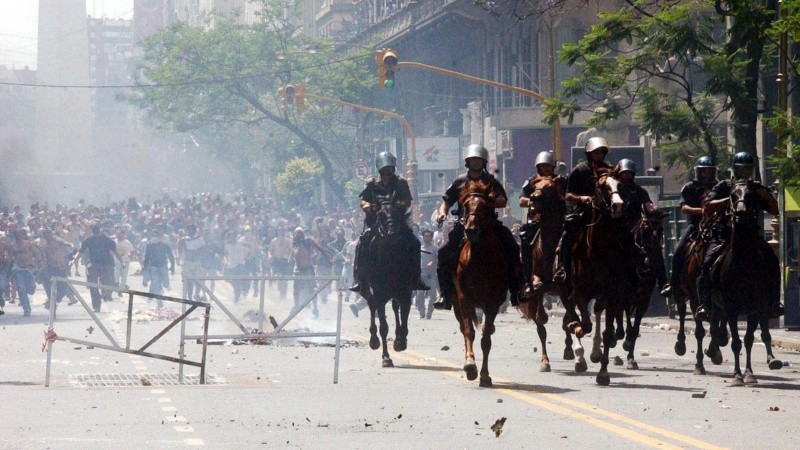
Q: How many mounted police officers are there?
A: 7